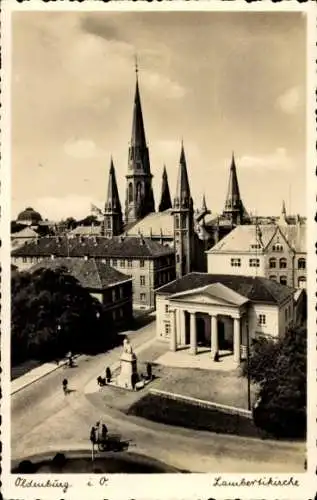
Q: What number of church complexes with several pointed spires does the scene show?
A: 1